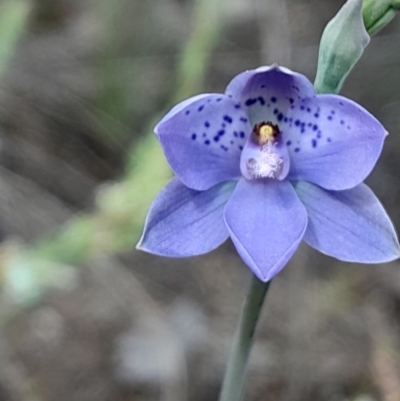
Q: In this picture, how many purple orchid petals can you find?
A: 6